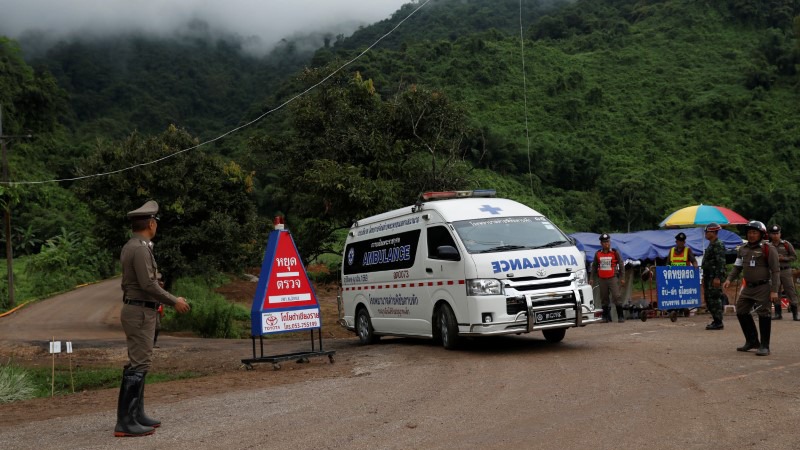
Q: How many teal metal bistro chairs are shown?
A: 0